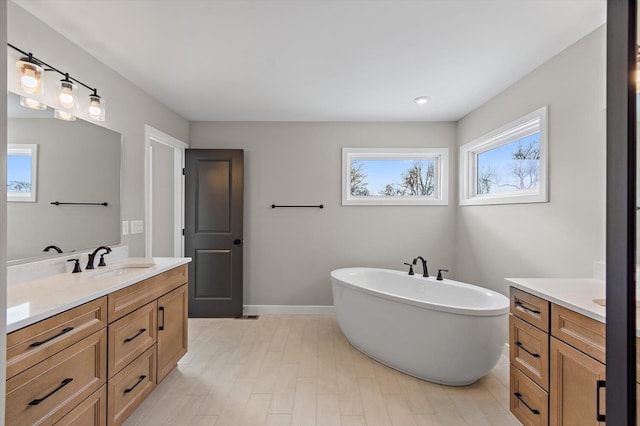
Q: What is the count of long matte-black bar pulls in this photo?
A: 9